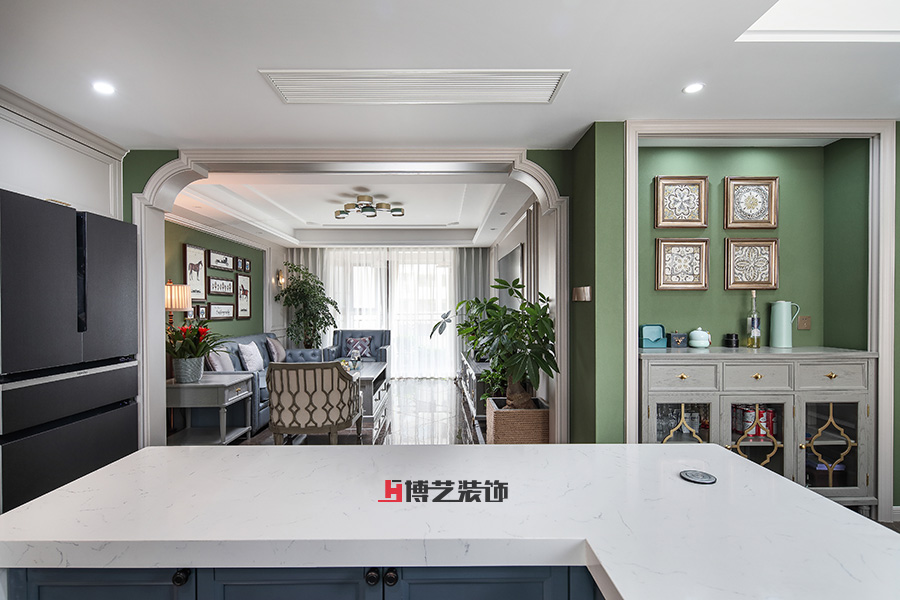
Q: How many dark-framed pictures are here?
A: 9